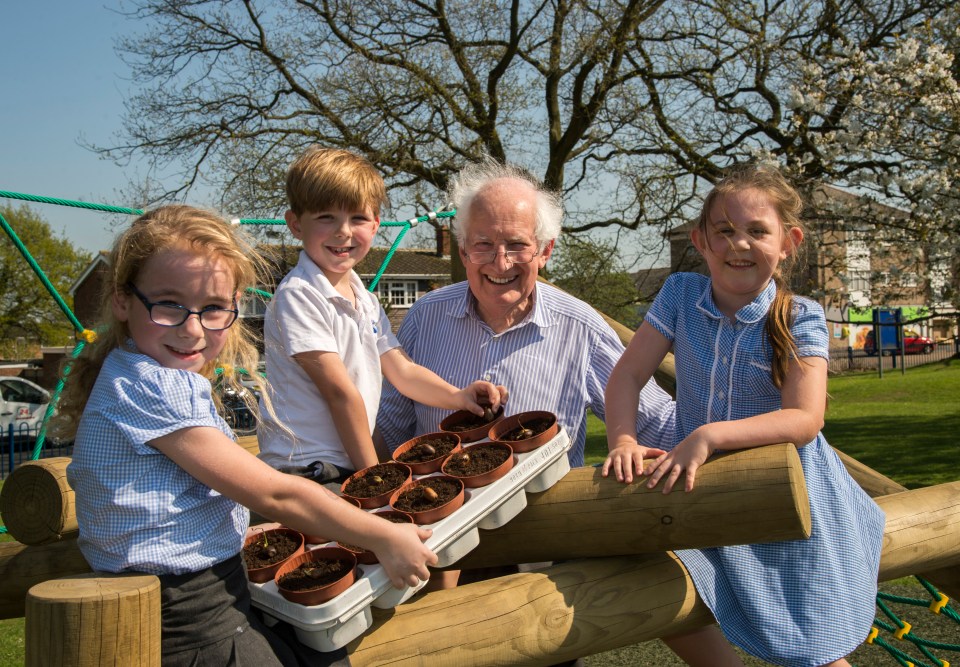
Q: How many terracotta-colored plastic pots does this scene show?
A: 10